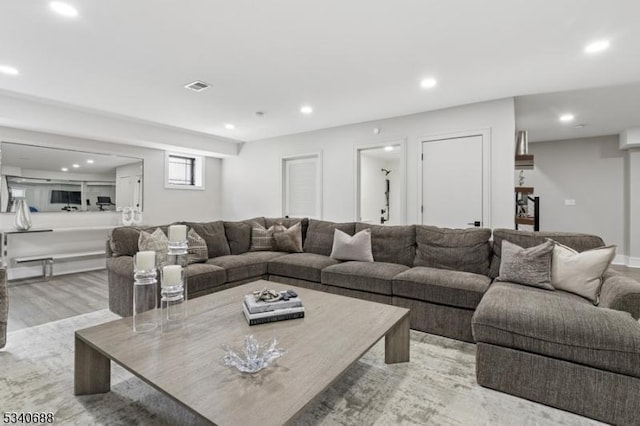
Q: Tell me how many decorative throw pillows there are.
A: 7